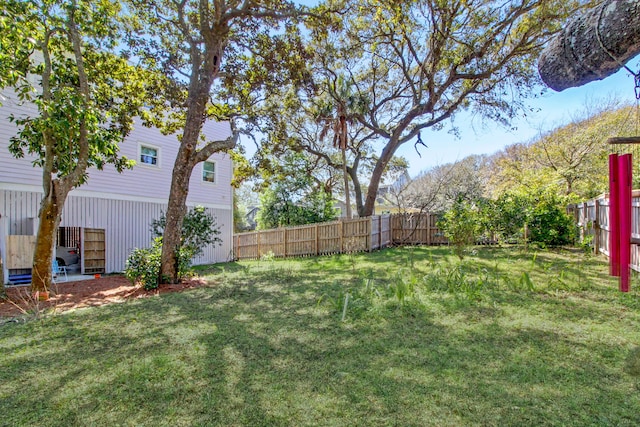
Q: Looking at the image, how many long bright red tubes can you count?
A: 2